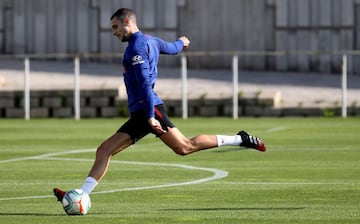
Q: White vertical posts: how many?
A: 5